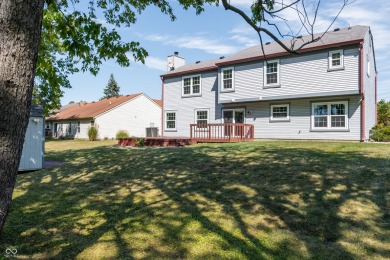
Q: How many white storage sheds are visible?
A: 1